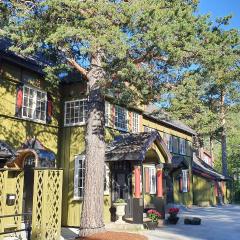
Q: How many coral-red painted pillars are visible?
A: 2